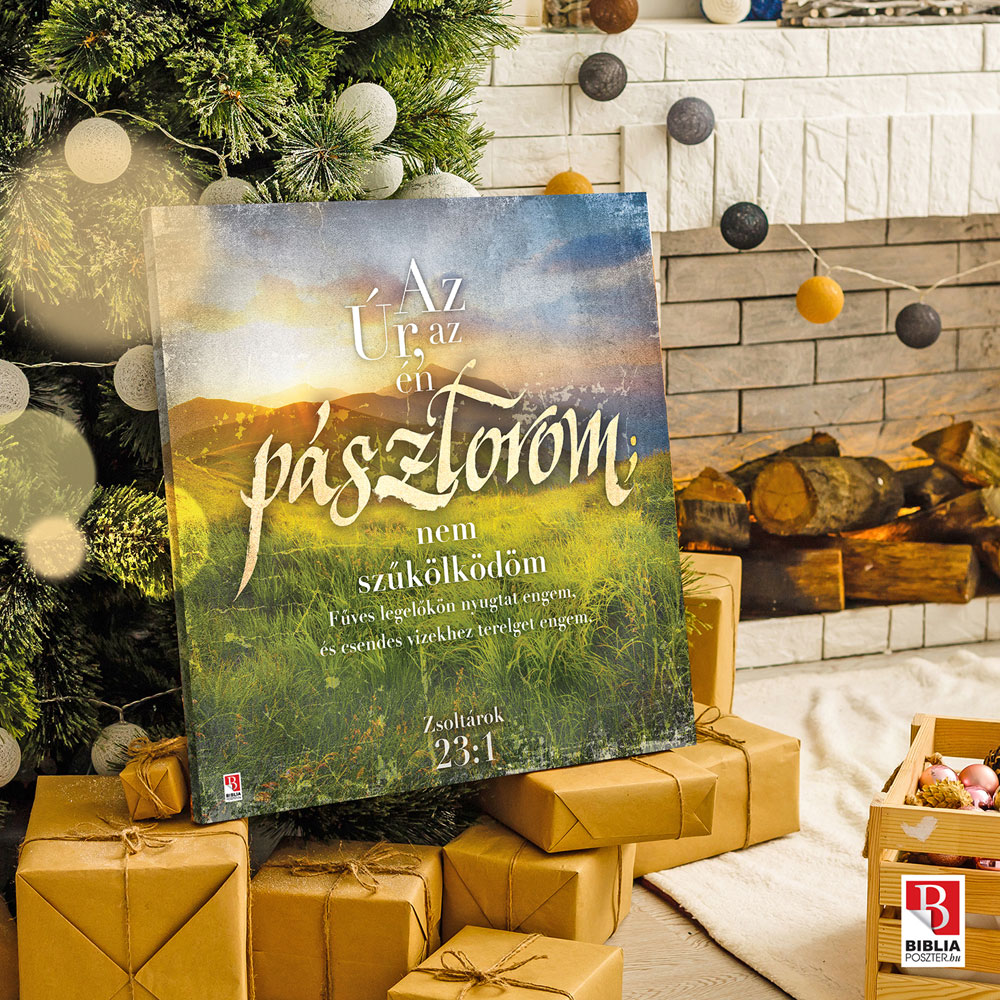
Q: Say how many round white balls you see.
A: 11